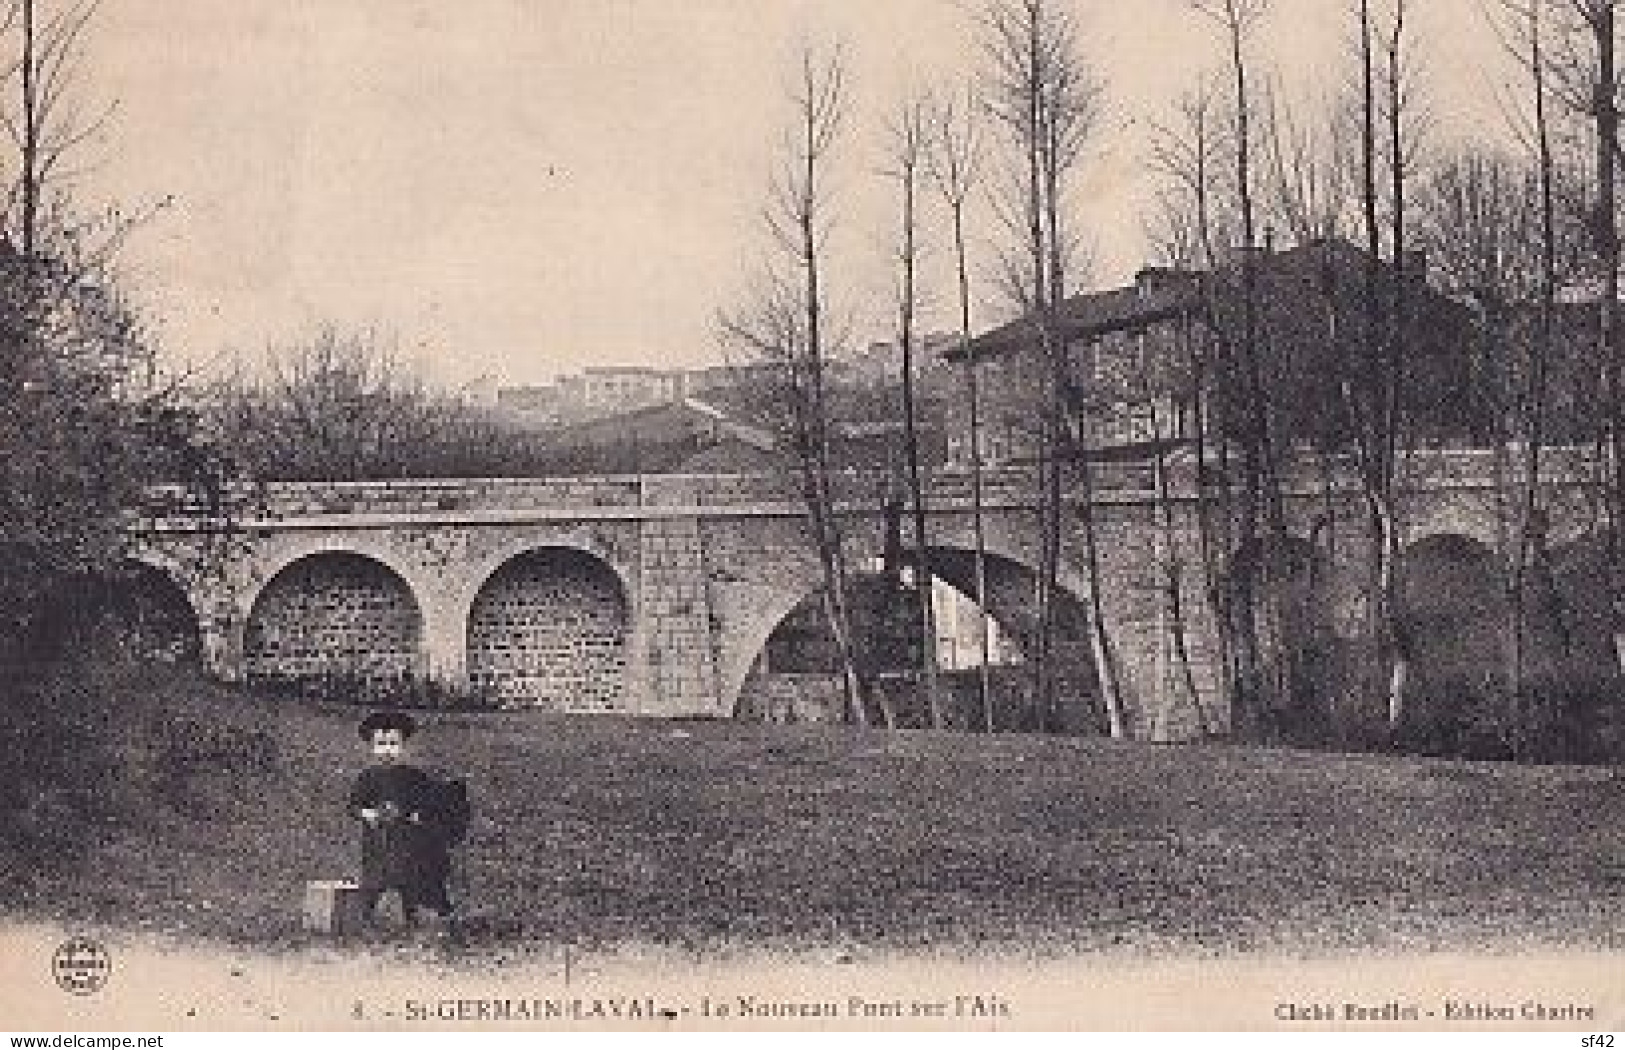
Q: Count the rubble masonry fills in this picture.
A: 2